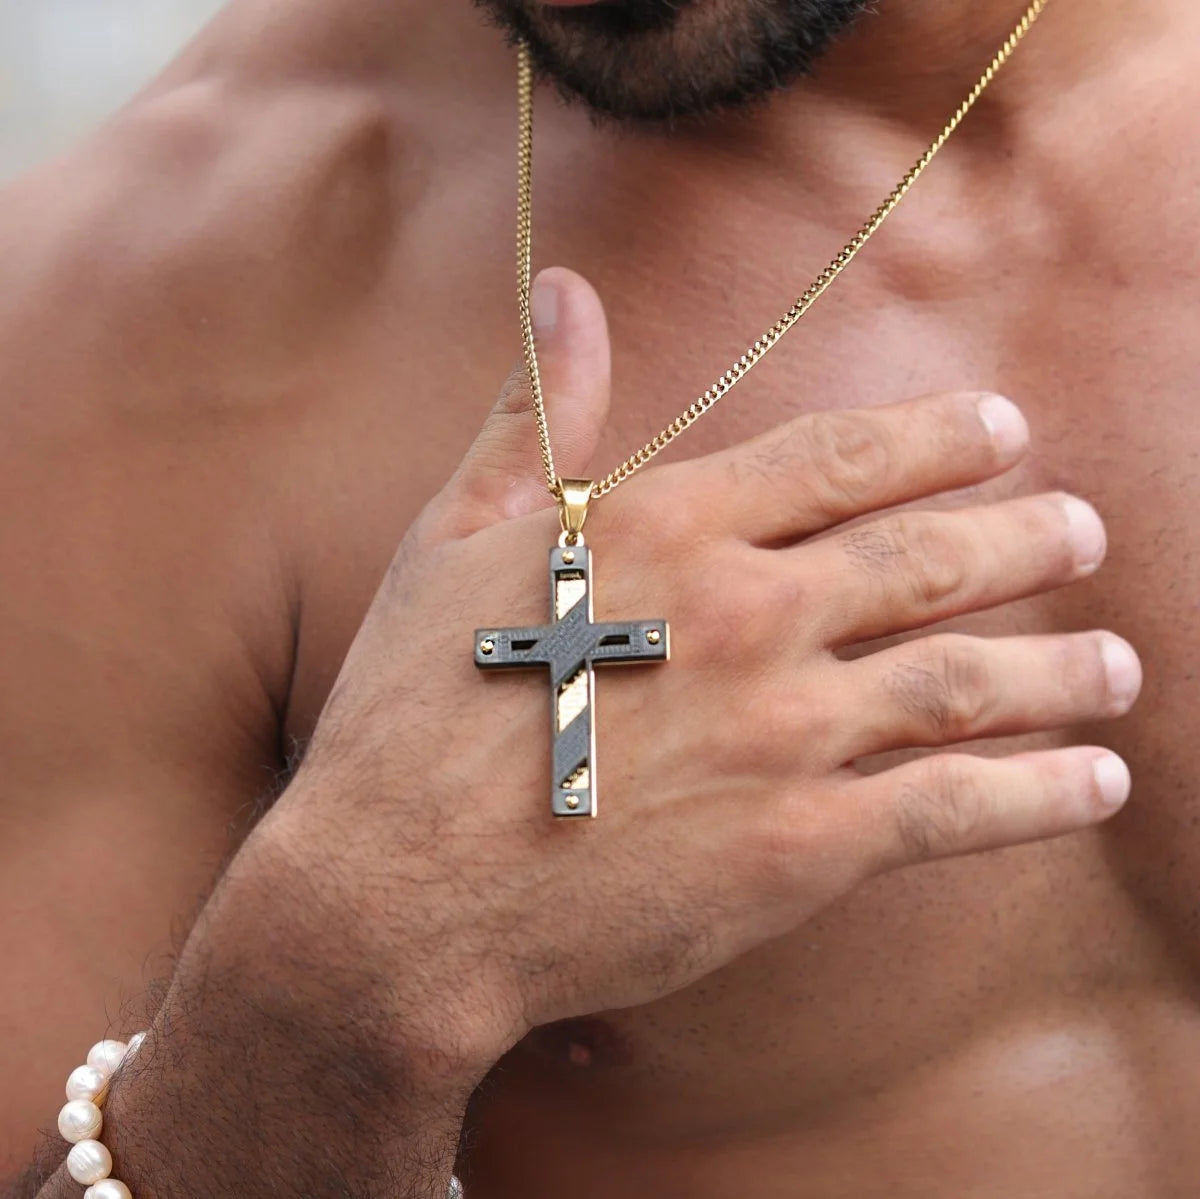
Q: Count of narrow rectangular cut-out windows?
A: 2